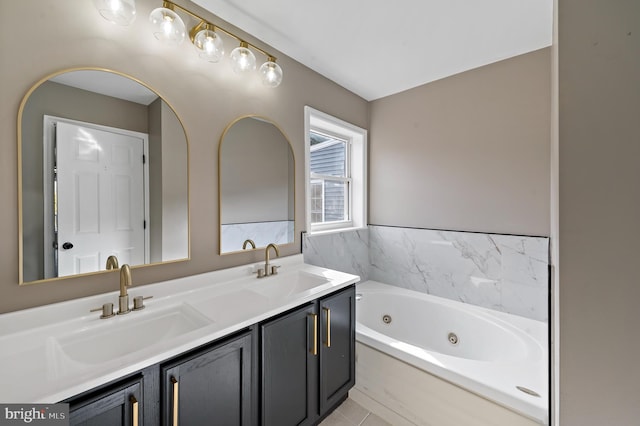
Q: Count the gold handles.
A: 4